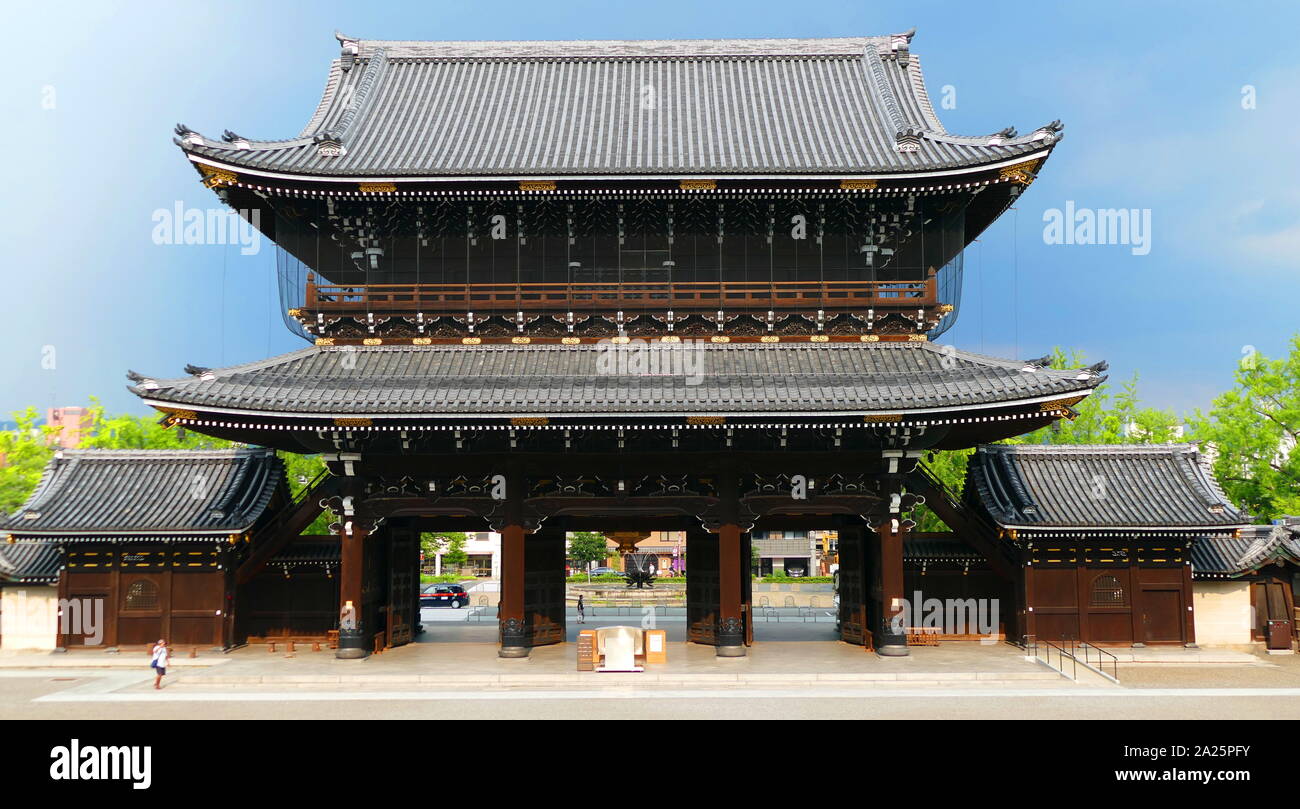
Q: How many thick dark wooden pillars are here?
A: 4